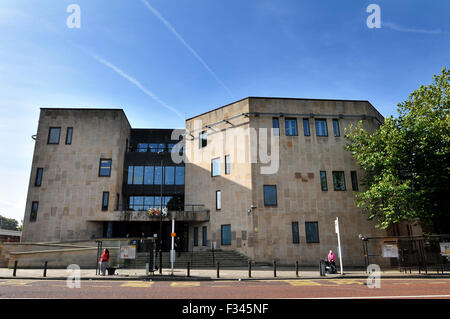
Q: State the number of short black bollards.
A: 7